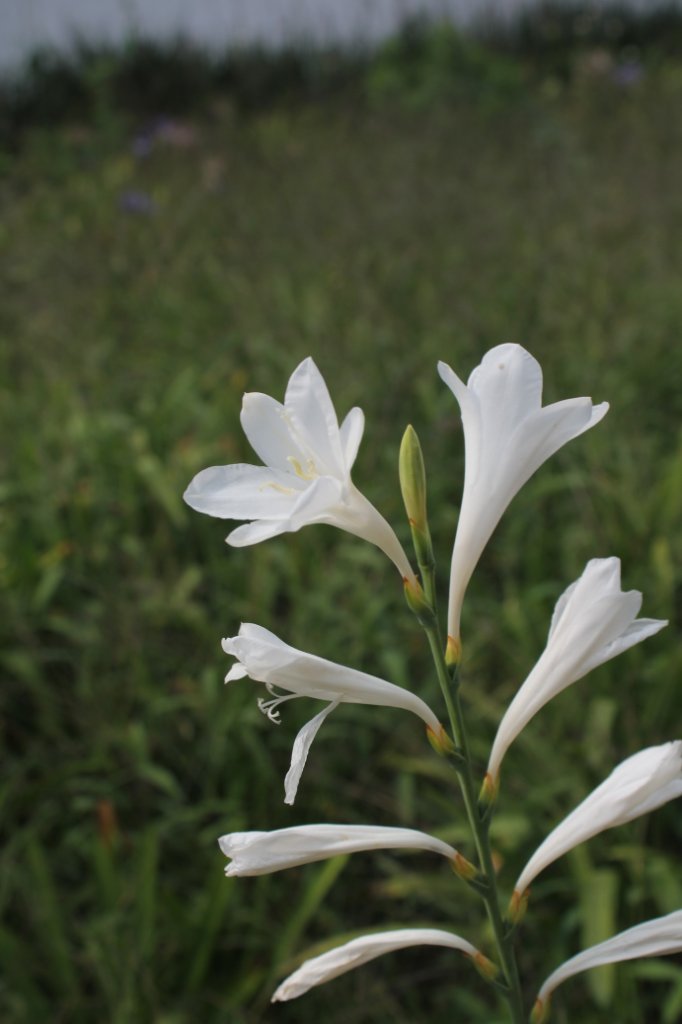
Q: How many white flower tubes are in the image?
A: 8